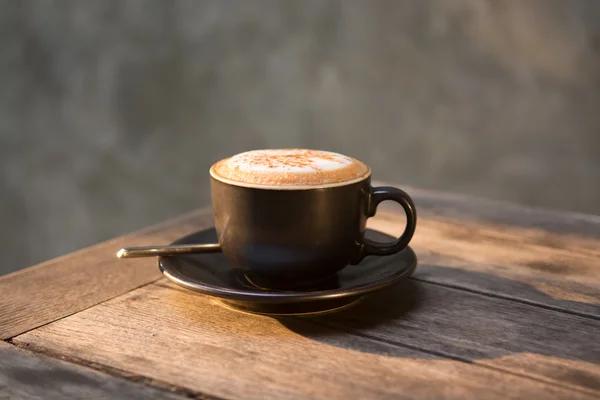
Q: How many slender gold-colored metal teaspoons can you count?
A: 1